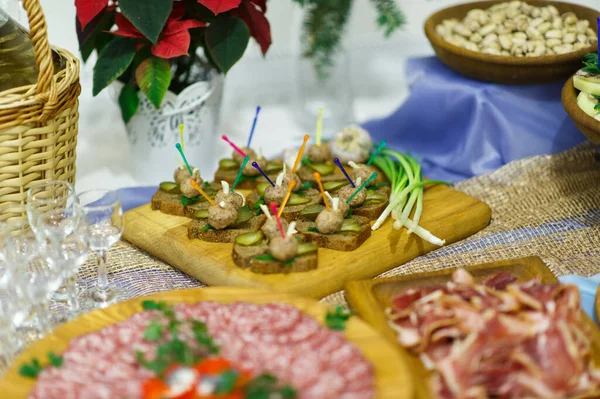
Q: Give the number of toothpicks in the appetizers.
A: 15